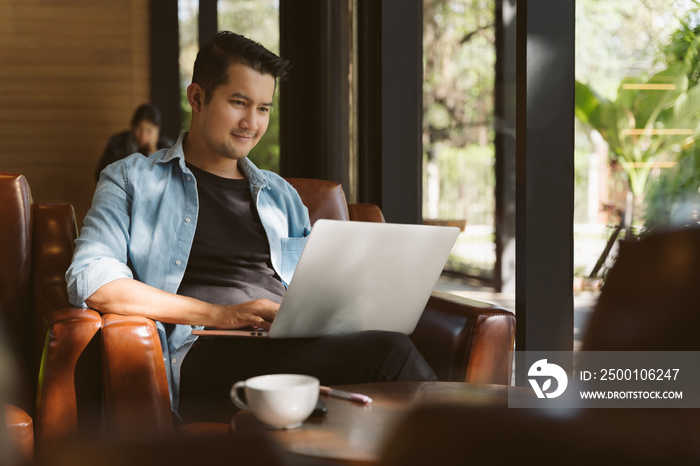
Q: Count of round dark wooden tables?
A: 1